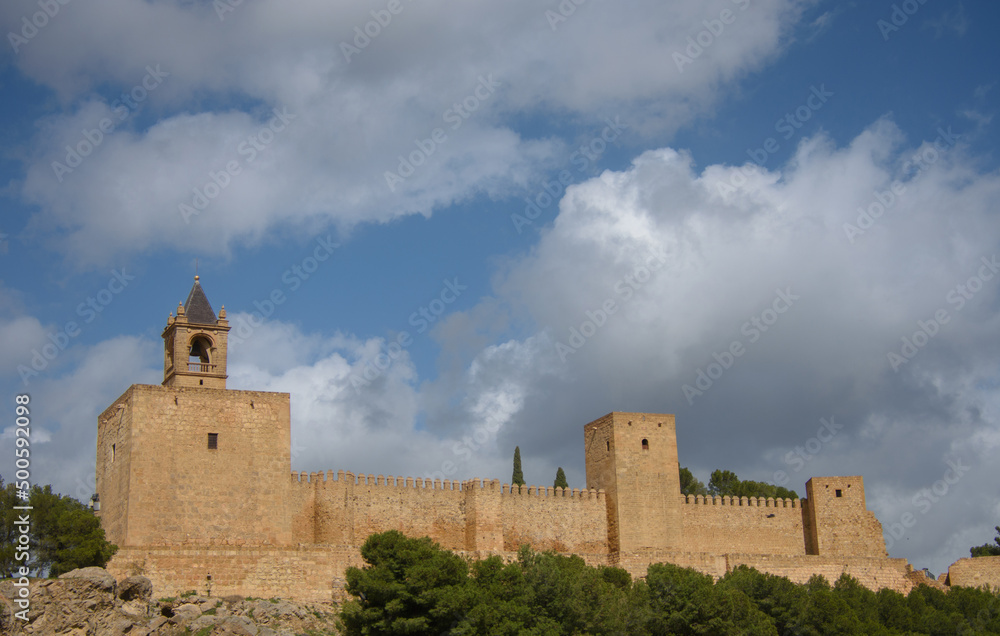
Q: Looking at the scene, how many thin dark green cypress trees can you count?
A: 2